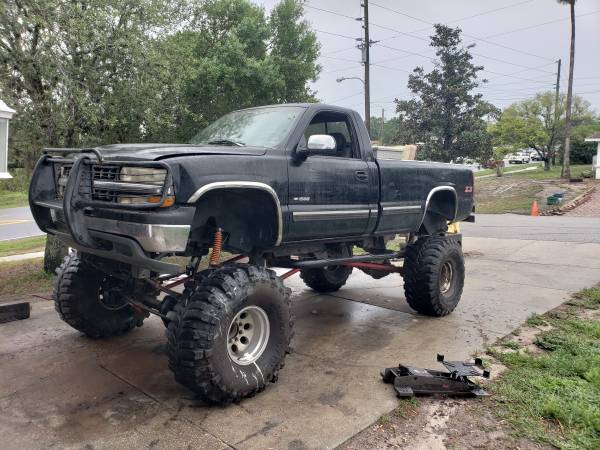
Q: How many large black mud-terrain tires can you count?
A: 4